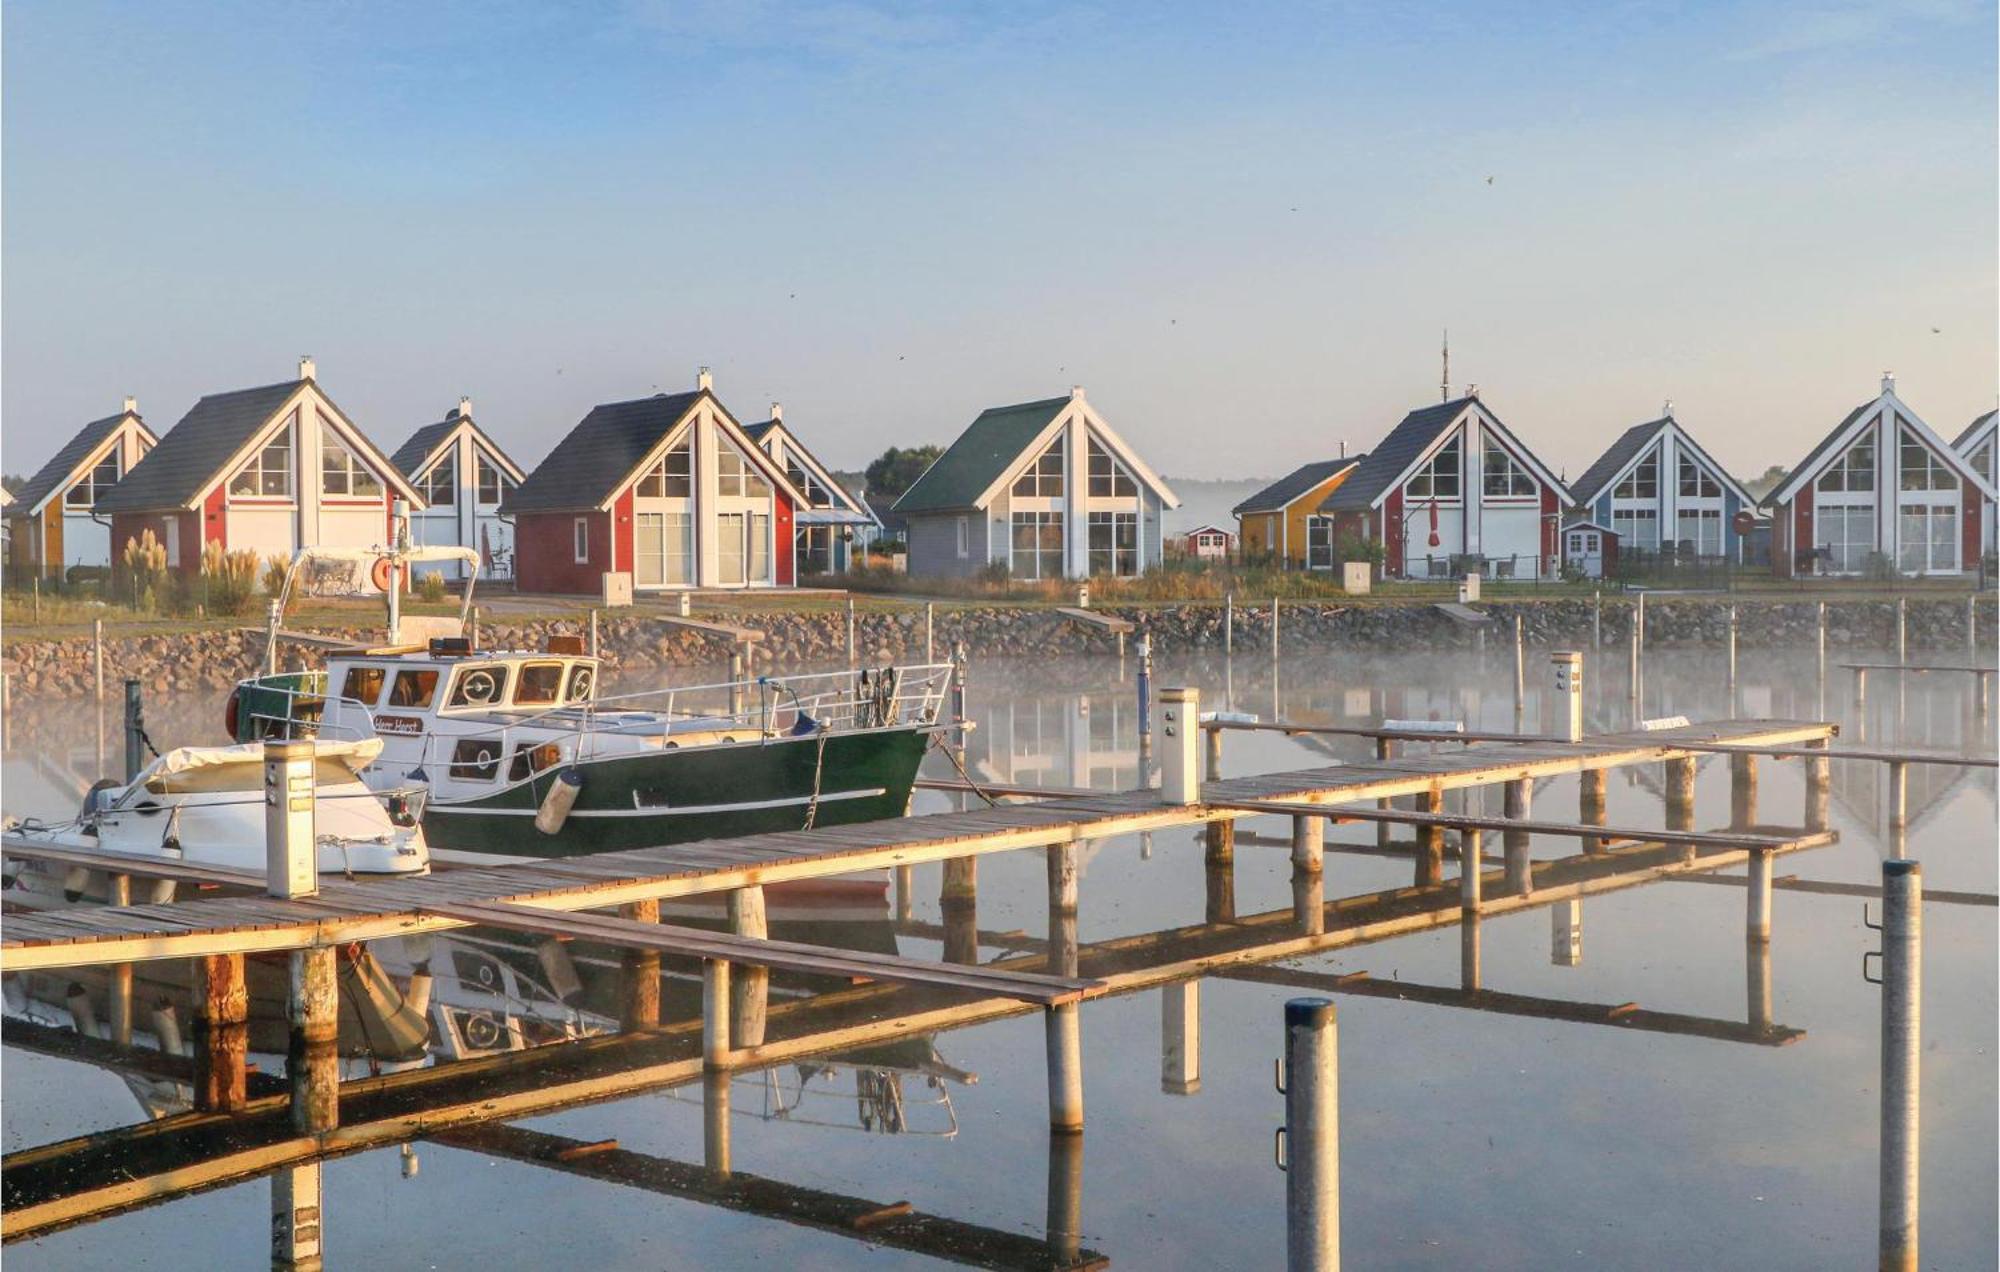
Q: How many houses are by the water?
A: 11